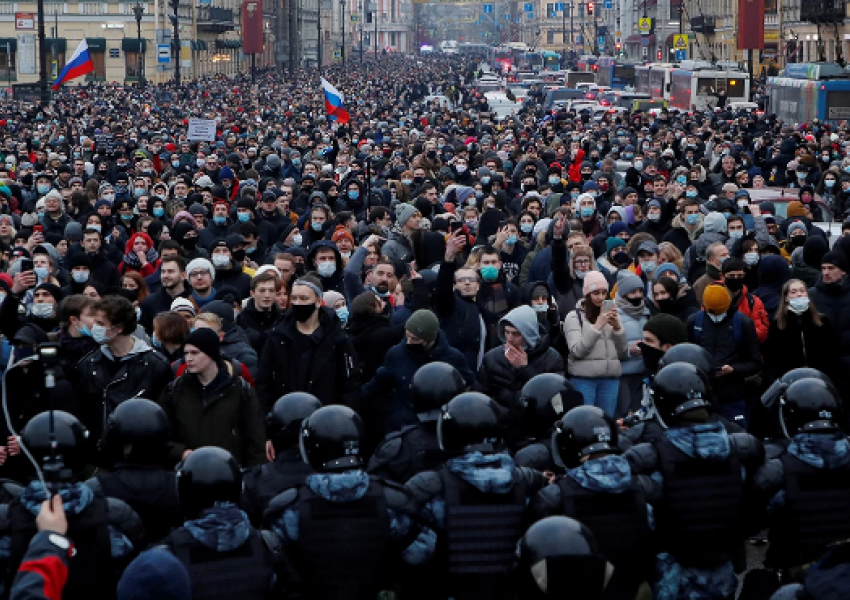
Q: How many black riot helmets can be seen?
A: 14